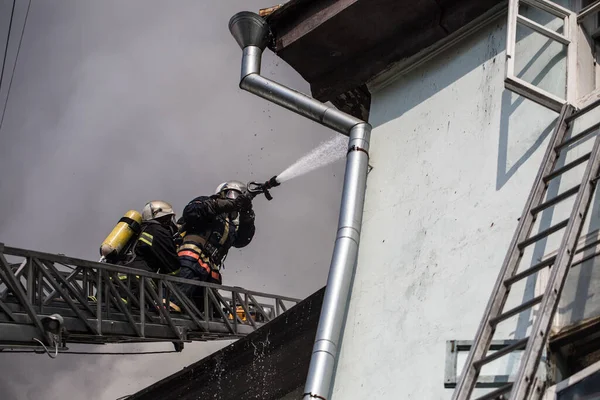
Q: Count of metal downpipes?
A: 1